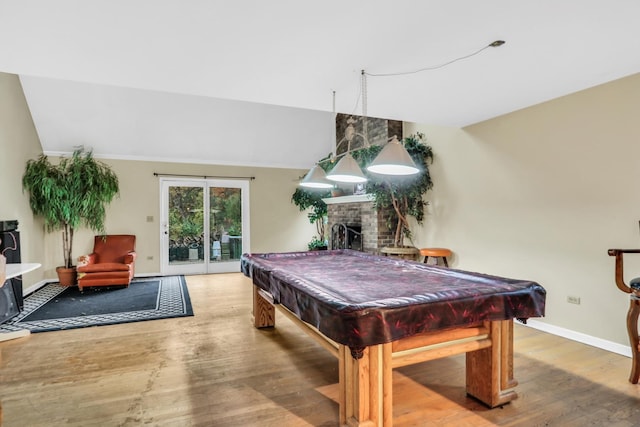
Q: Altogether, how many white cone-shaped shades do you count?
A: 3